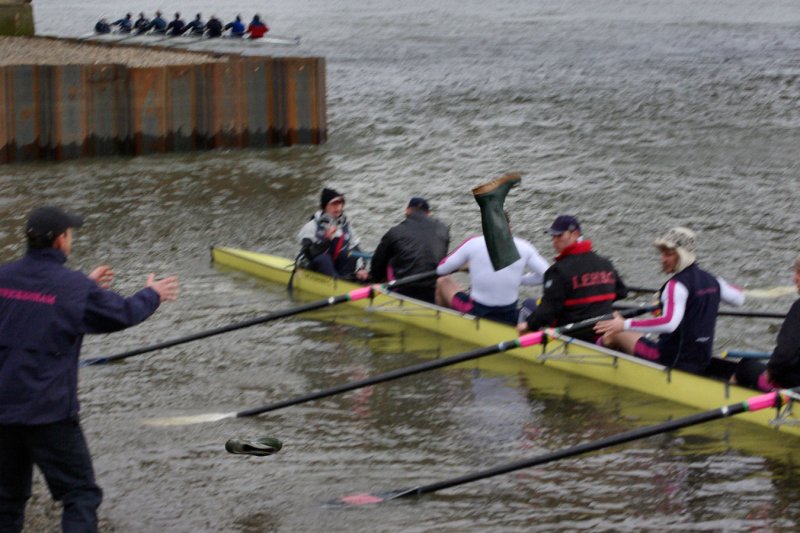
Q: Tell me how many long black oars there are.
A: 3